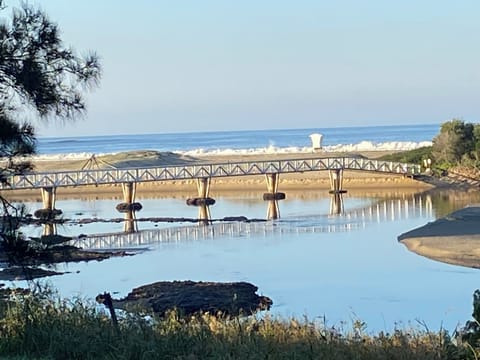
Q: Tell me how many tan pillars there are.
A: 5